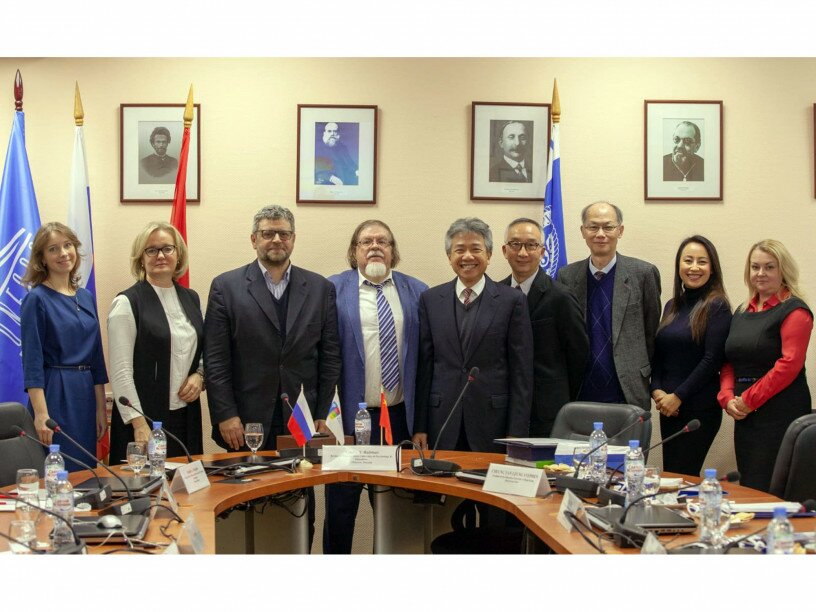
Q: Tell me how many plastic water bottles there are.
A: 8